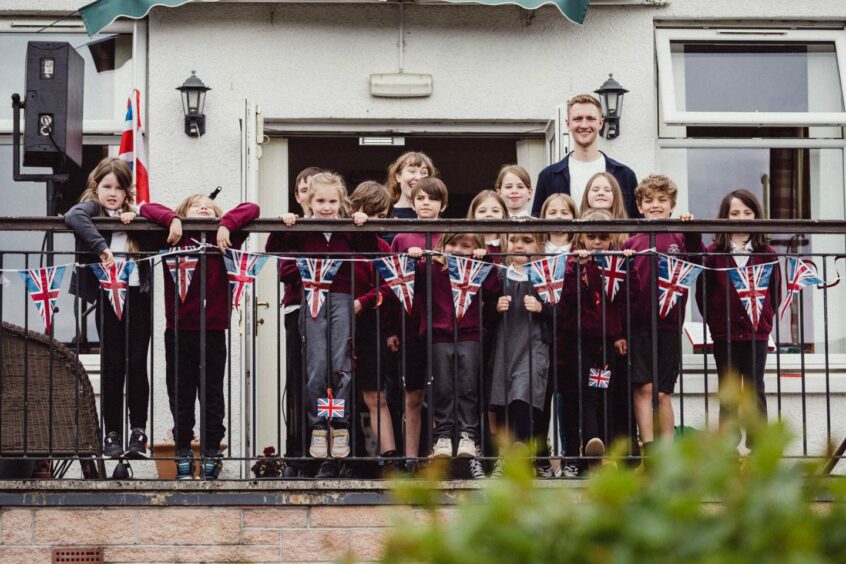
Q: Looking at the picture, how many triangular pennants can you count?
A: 12